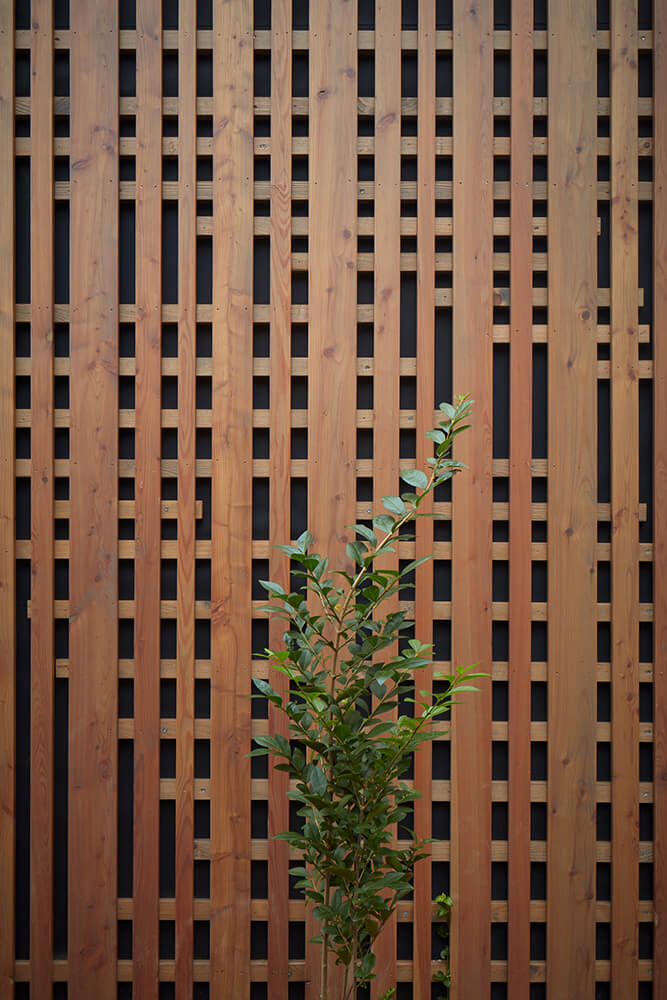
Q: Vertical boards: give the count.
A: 15